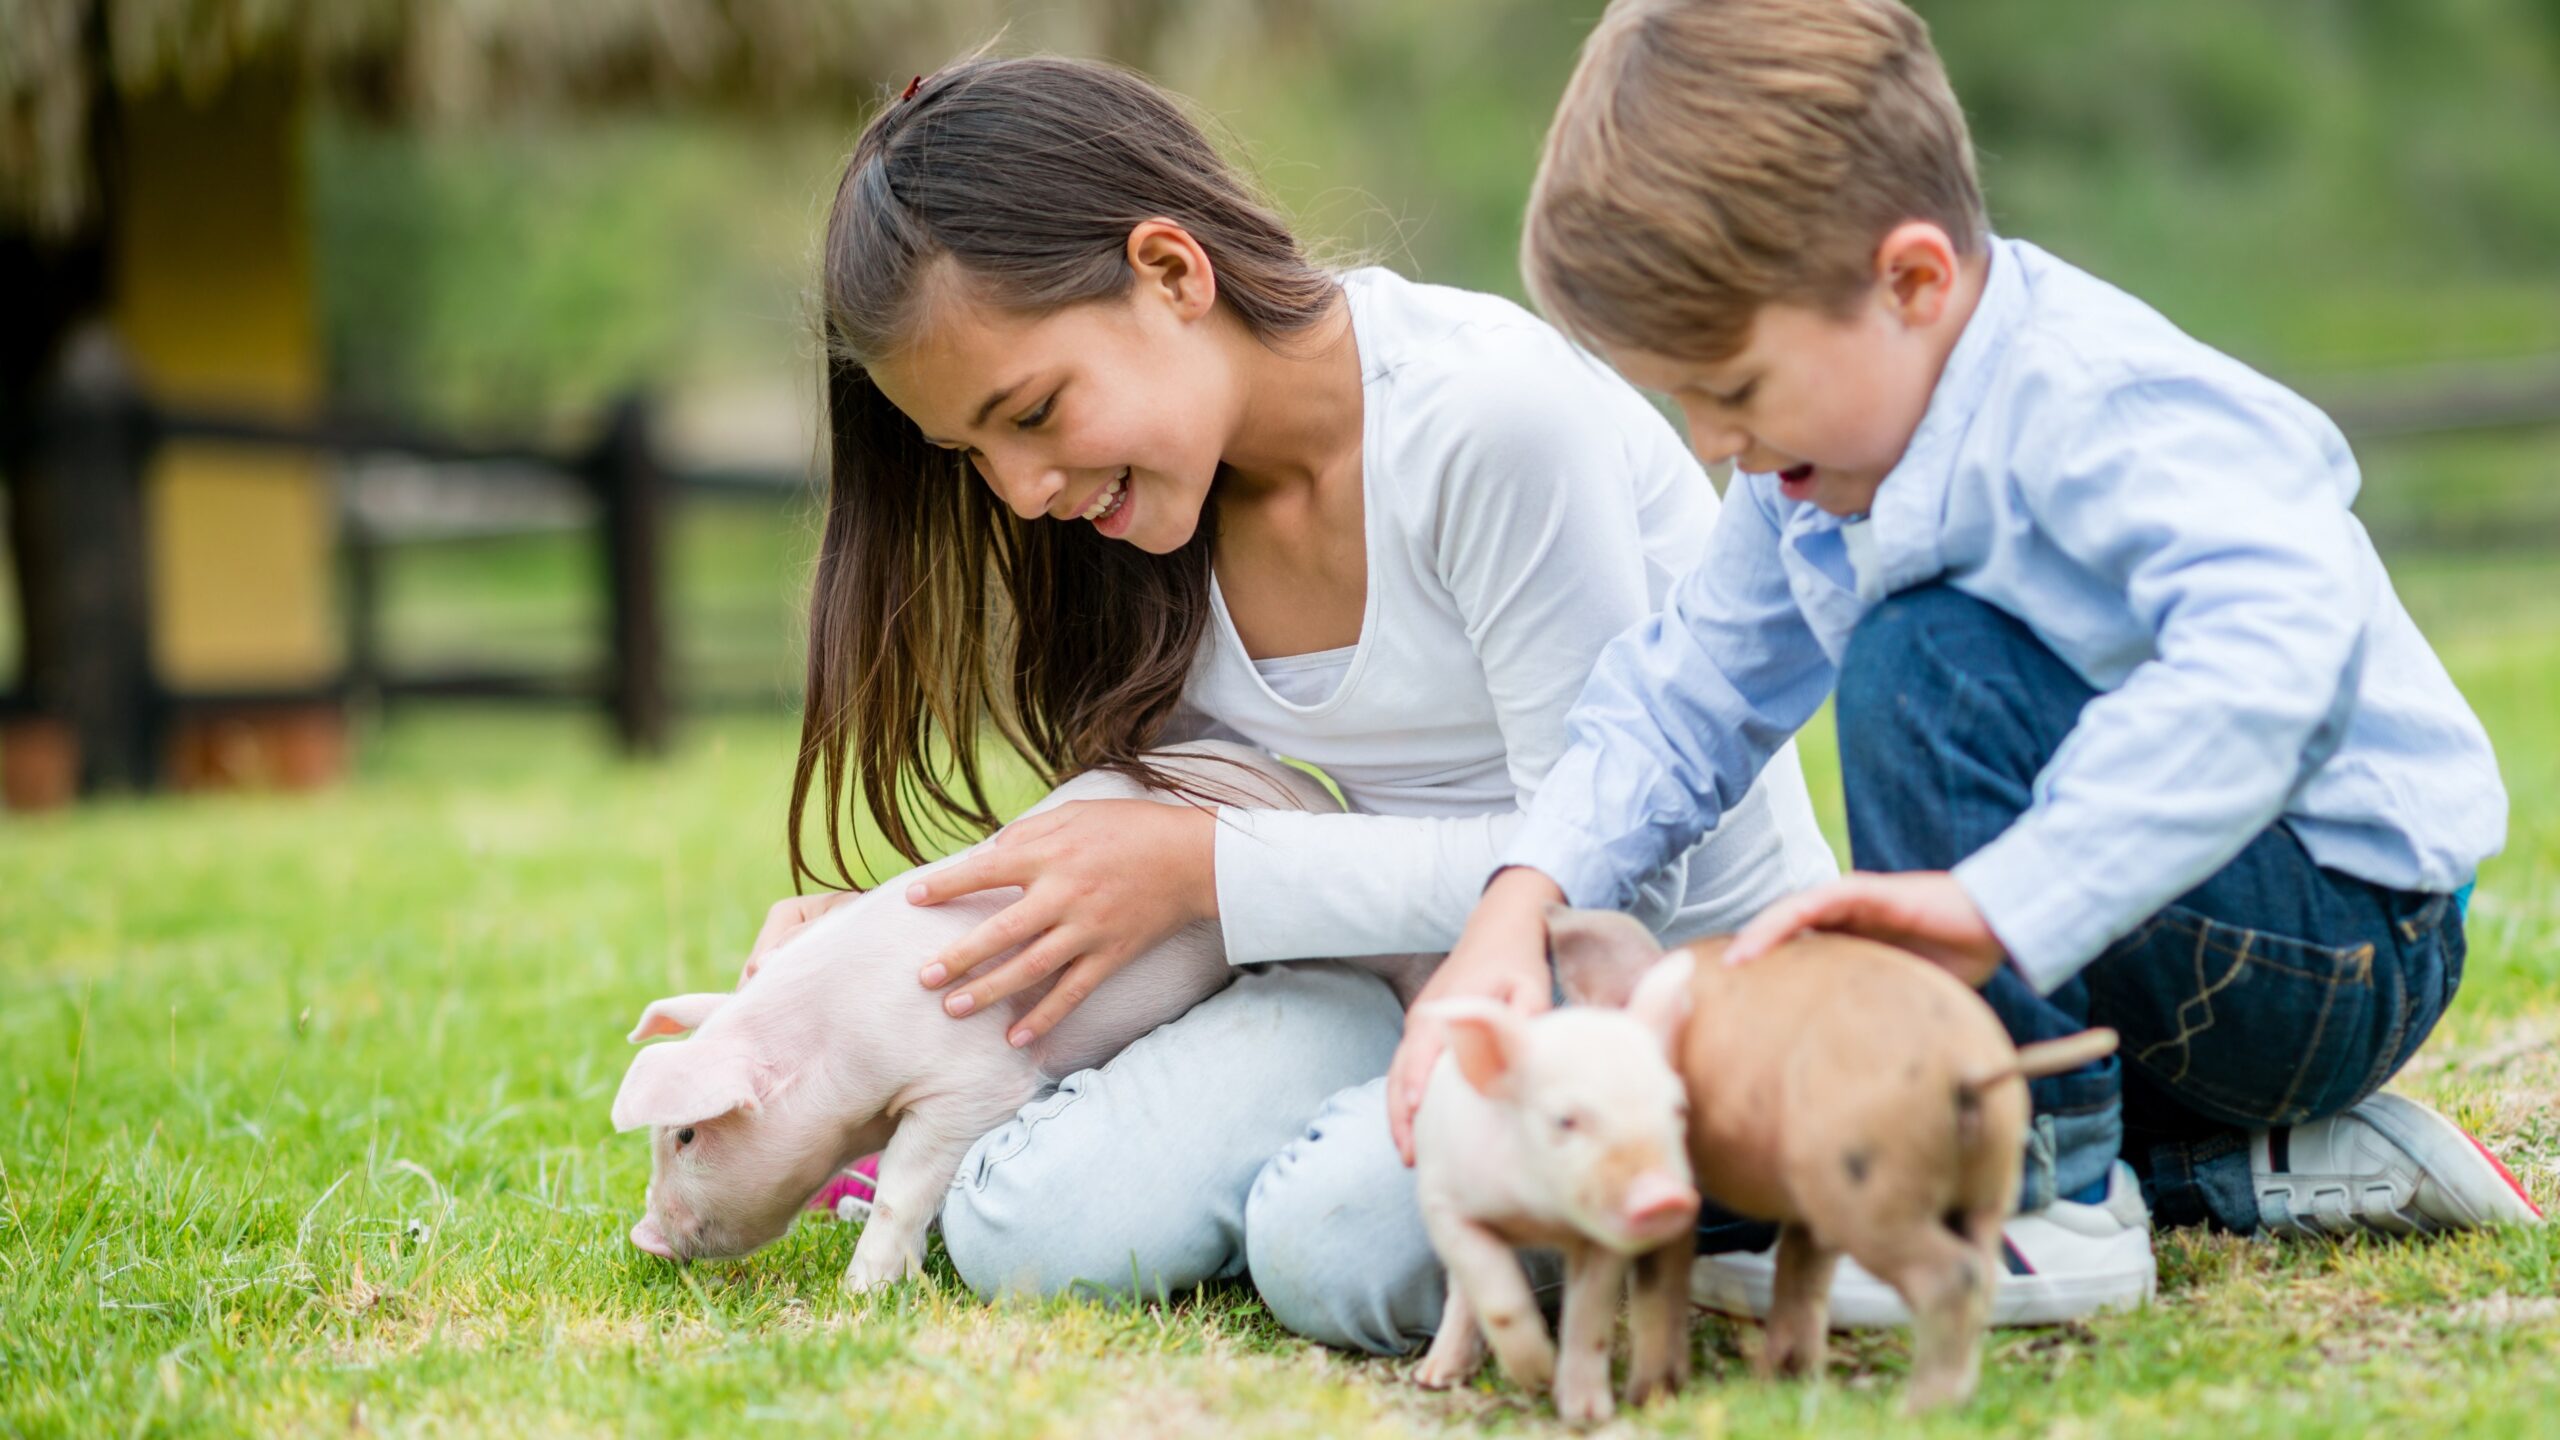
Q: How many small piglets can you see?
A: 3